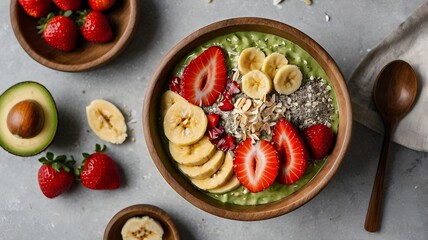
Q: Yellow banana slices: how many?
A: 12